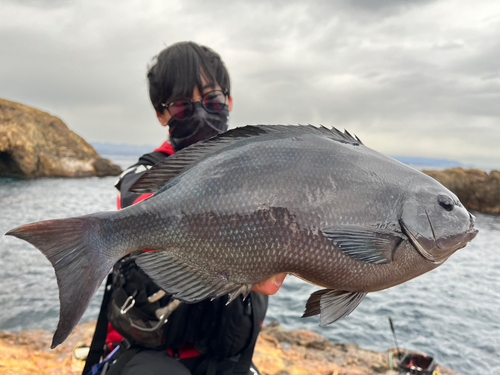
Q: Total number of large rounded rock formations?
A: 2